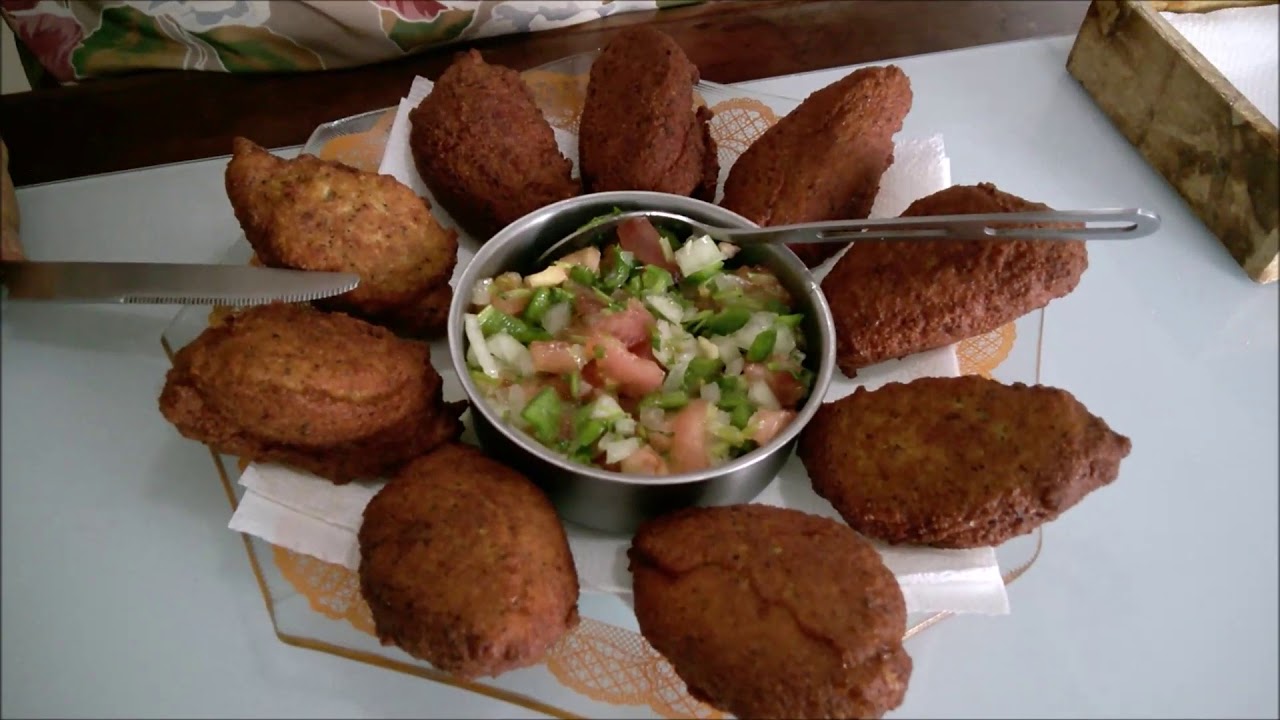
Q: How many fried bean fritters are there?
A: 9